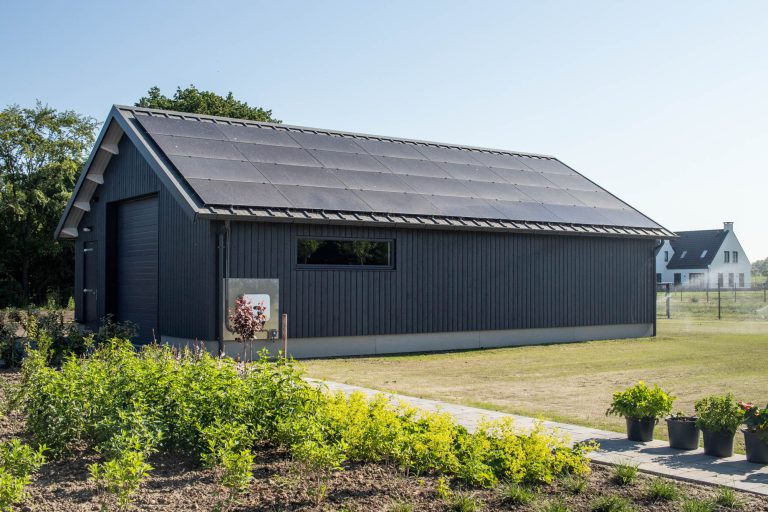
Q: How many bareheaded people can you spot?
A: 0